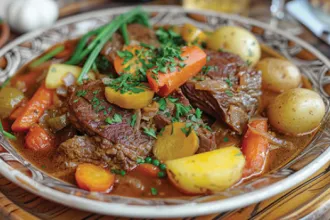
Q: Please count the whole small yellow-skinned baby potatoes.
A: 3